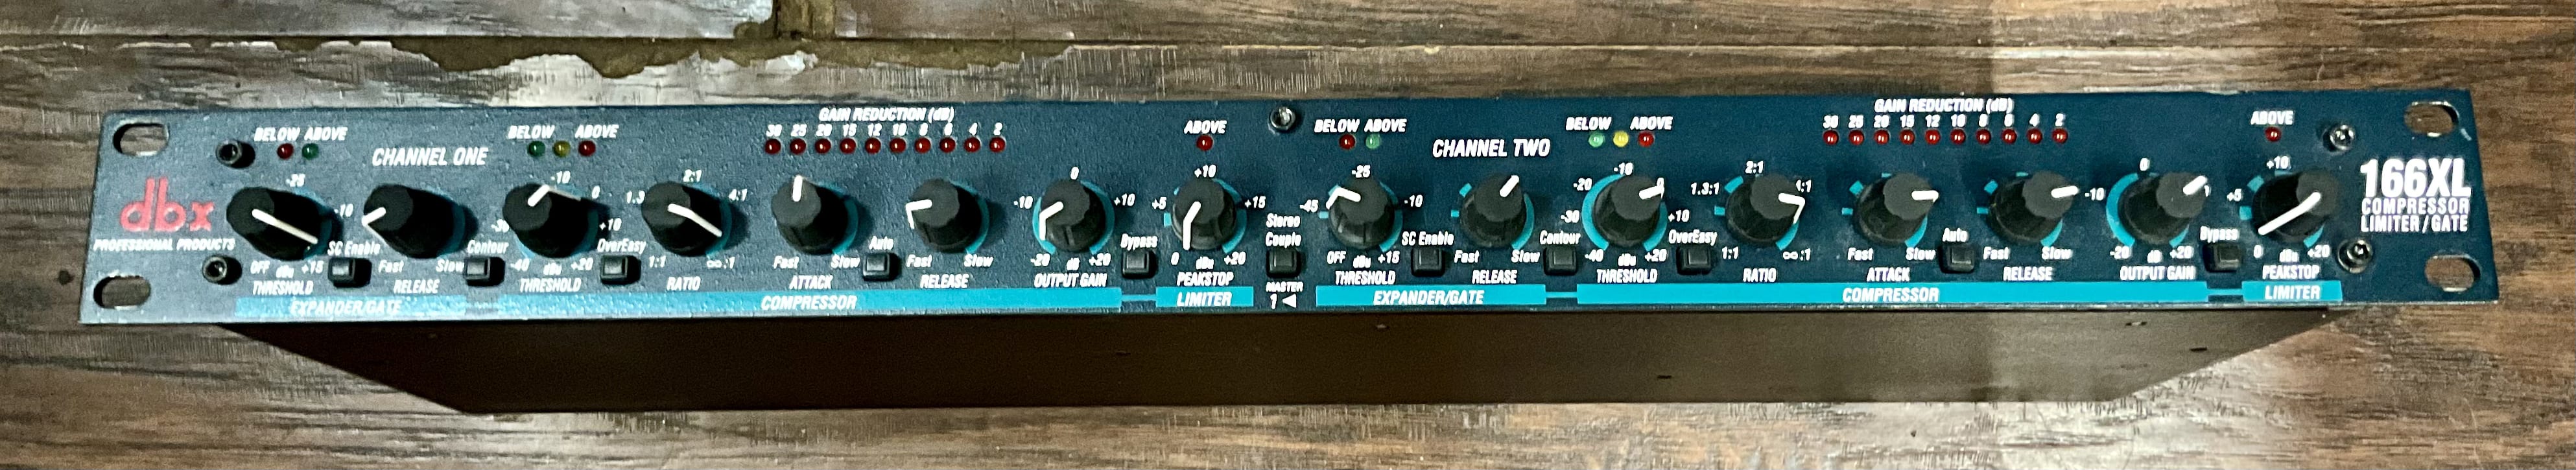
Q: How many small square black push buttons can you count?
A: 11